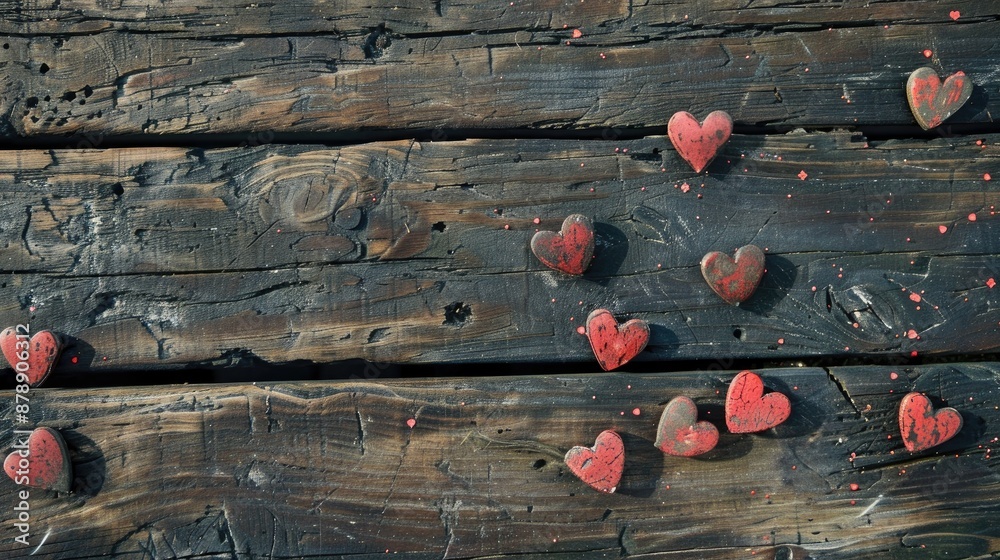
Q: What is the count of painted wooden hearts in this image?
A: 11